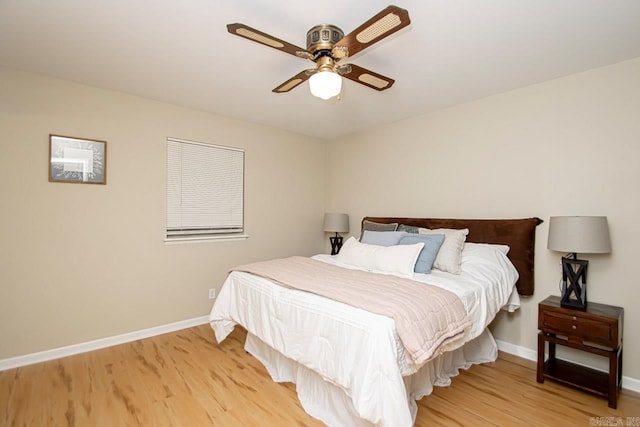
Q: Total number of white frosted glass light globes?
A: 1